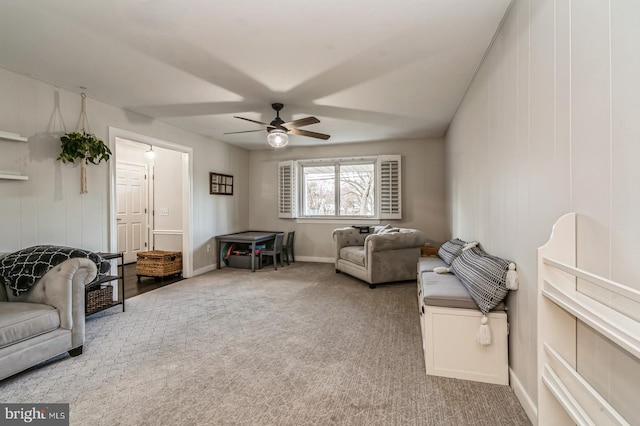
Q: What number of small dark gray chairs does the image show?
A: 2